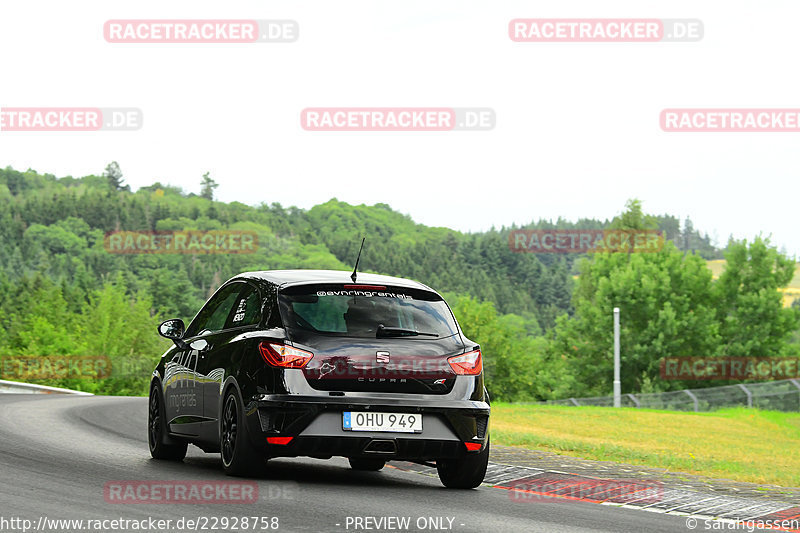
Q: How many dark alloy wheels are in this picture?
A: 2